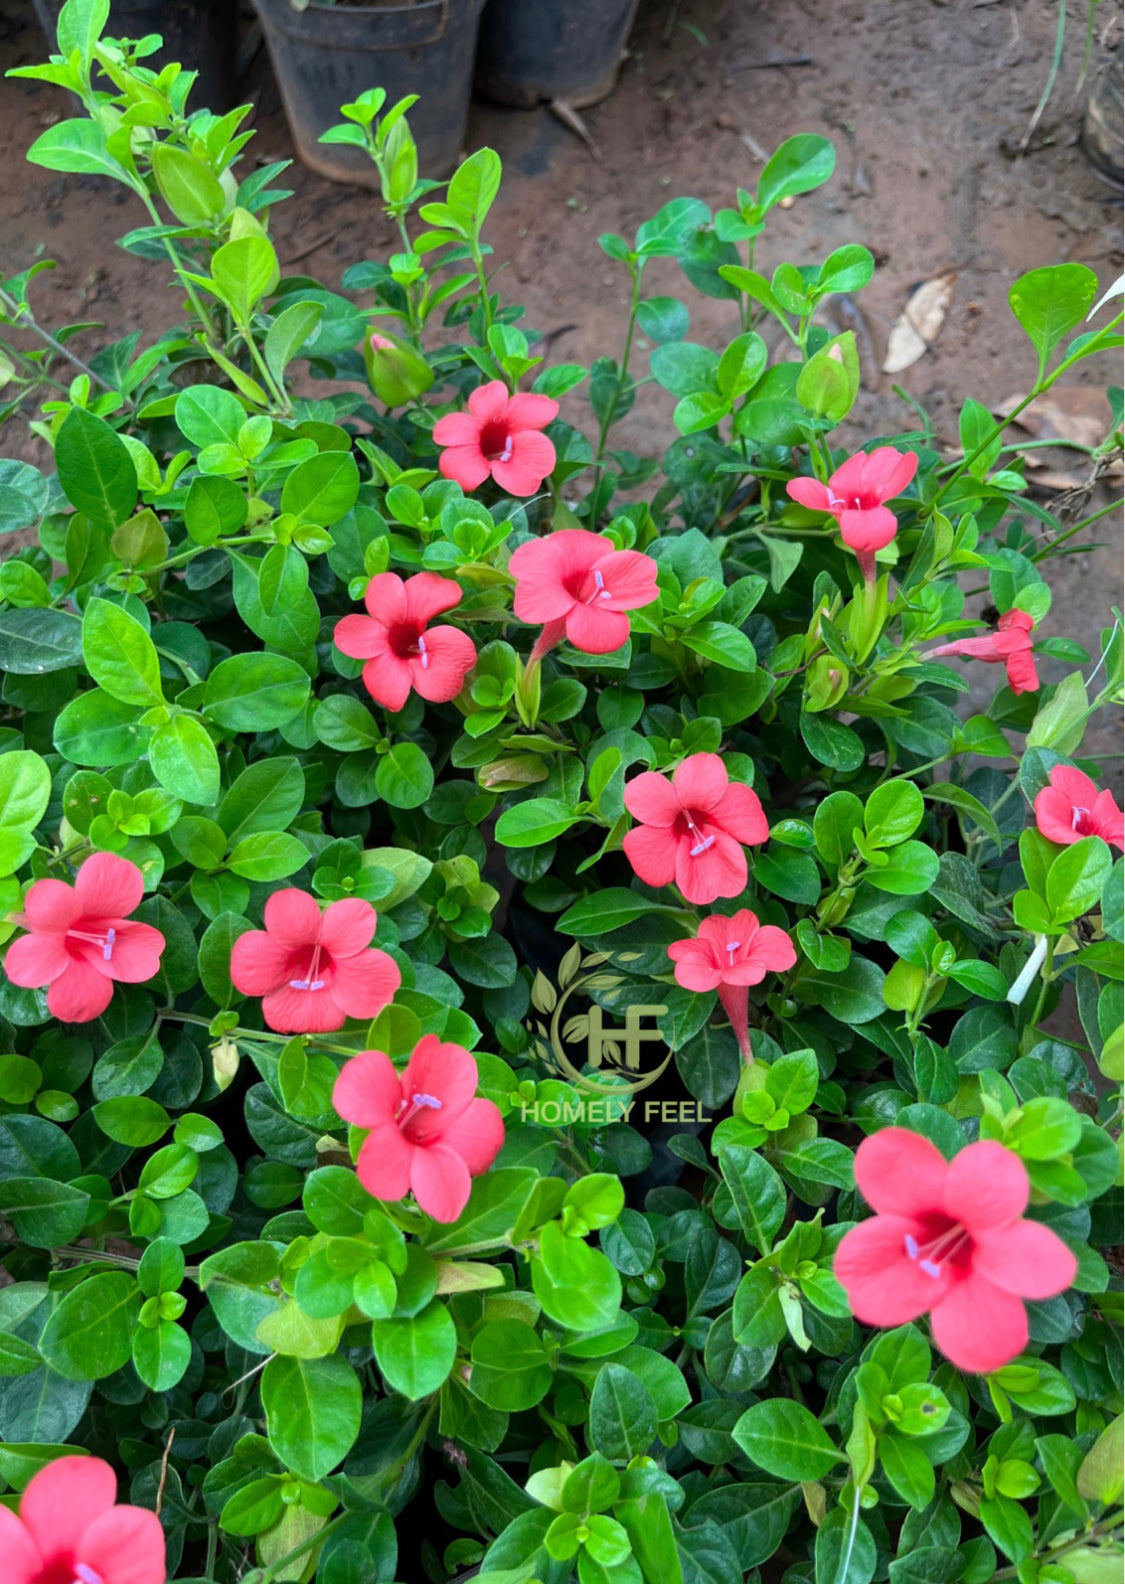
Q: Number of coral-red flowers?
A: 13